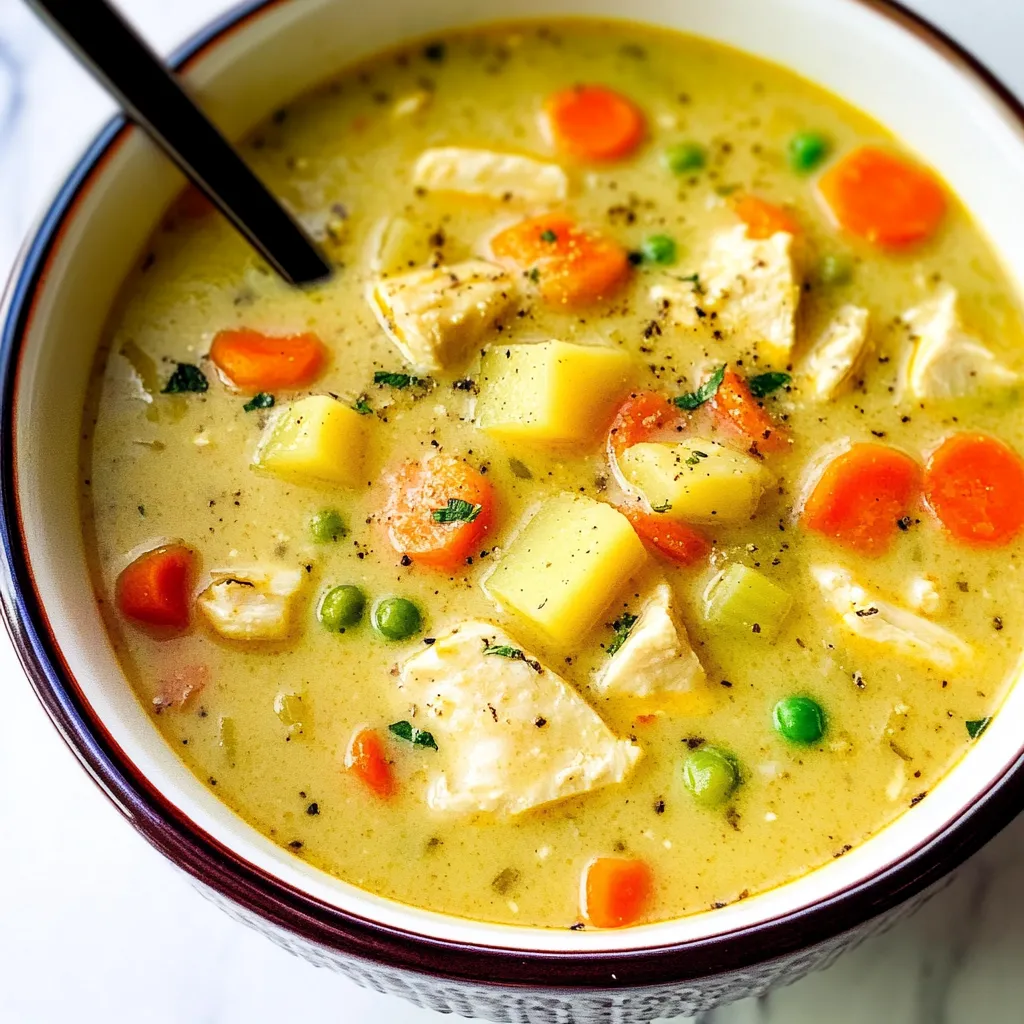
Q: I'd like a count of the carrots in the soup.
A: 14